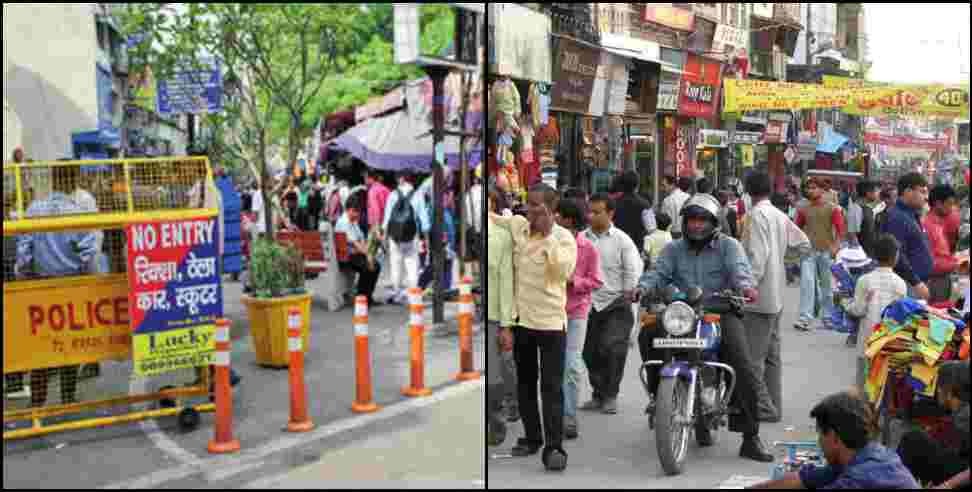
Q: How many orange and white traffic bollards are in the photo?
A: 5